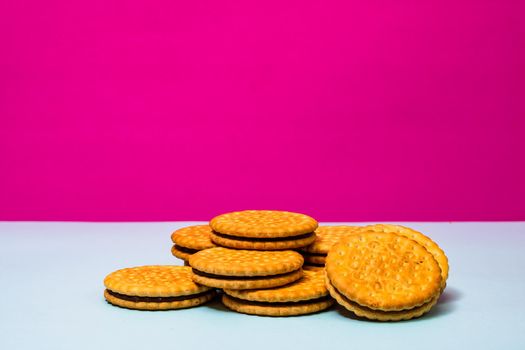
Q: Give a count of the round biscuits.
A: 8